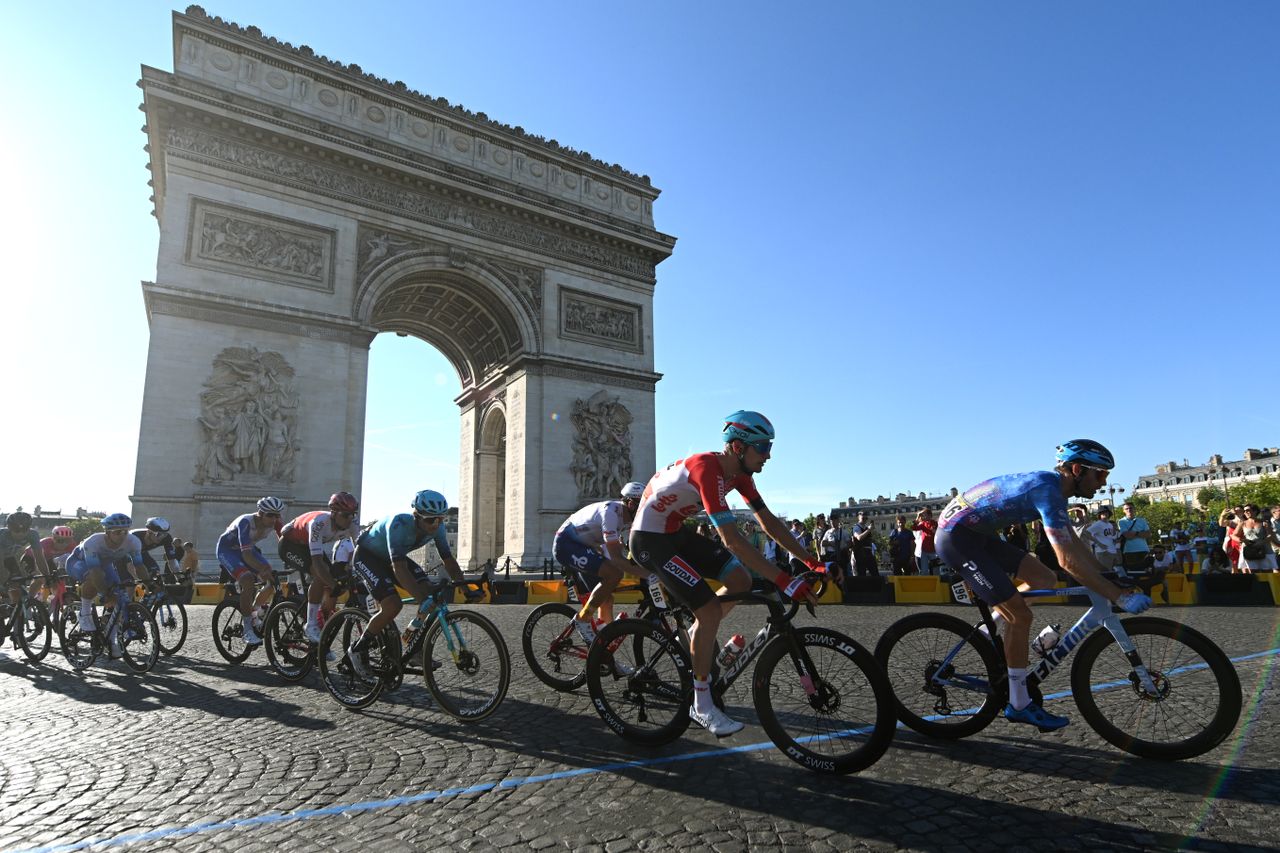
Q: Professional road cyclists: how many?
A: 10